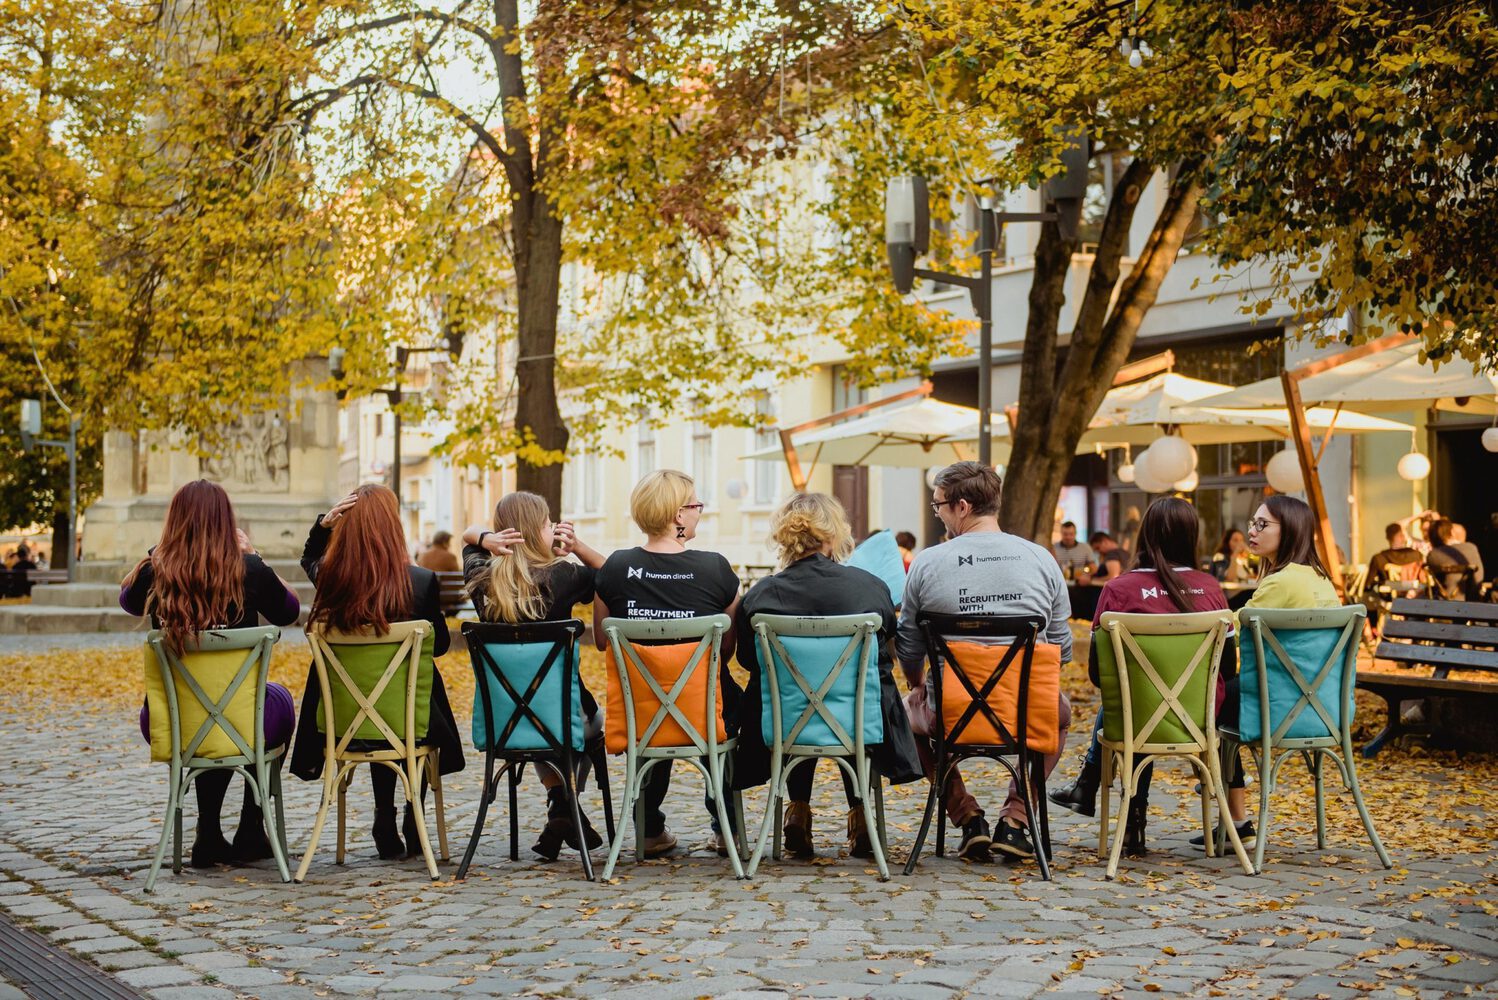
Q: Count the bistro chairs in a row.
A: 8